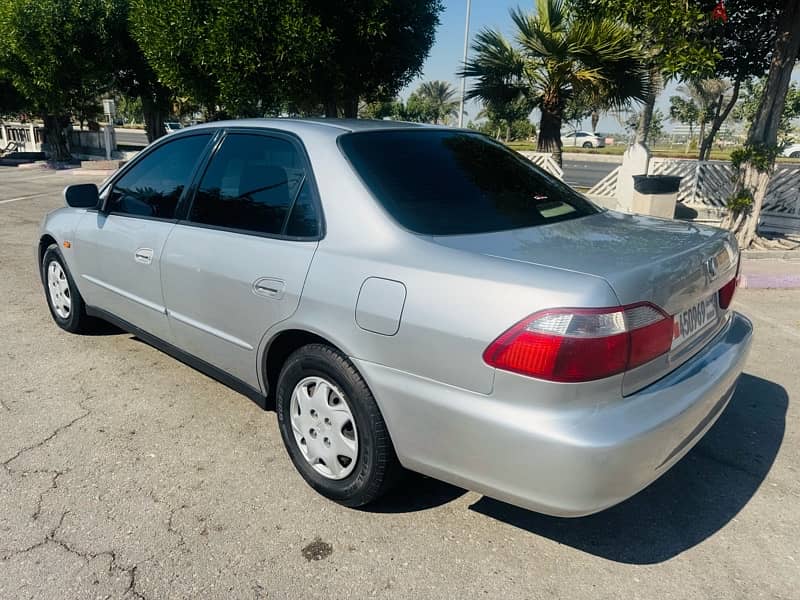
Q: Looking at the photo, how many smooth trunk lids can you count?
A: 1